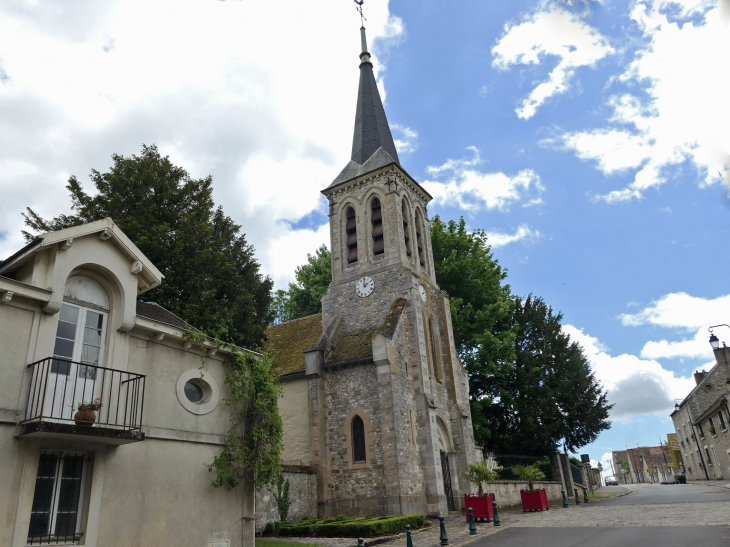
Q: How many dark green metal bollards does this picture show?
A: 8